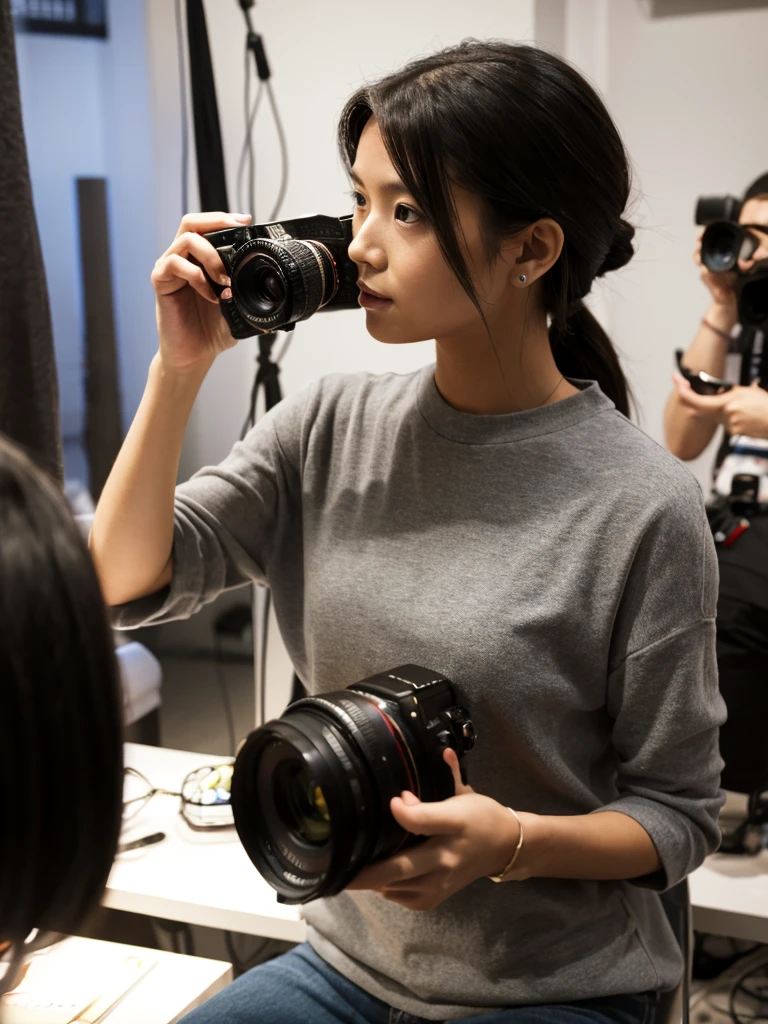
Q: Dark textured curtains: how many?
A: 1